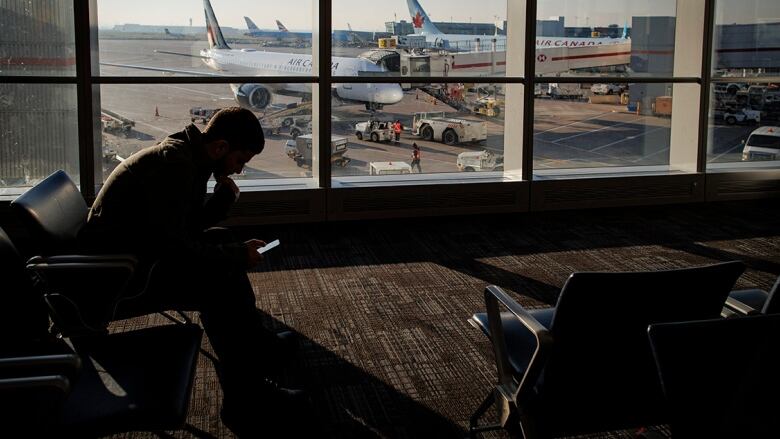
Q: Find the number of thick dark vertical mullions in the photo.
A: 4